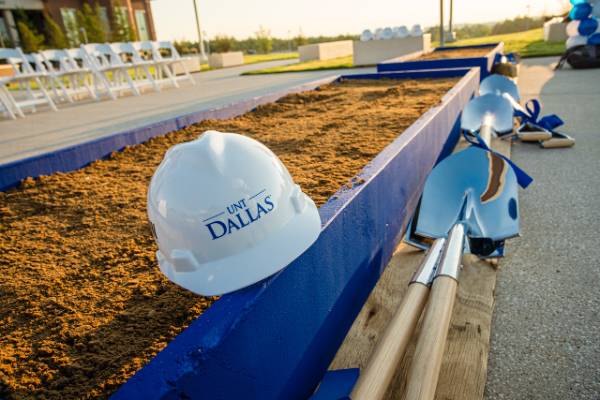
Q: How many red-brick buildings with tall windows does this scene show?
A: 1